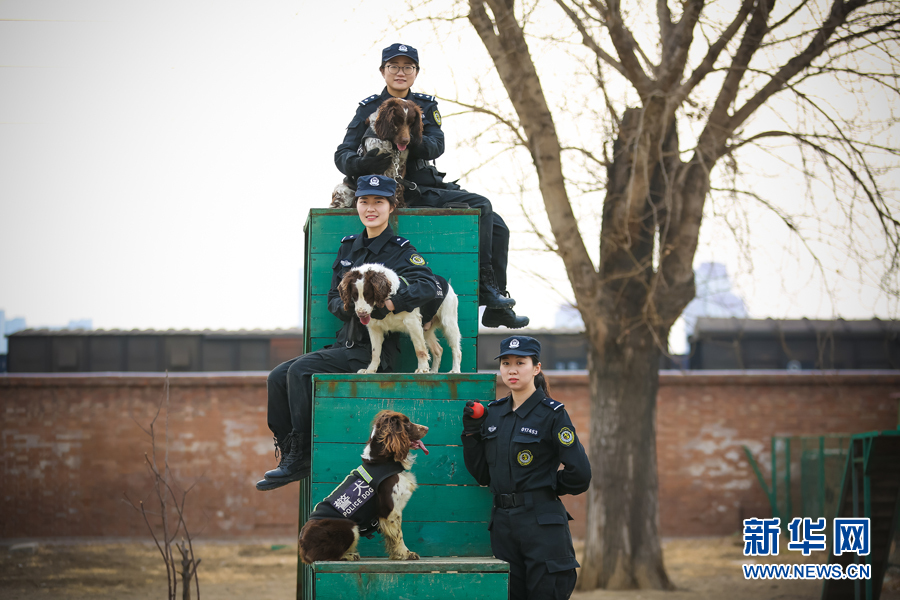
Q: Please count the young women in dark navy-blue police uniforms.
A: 3